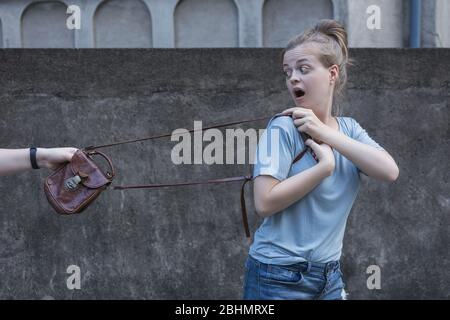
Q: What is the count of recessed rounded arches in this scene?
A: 4